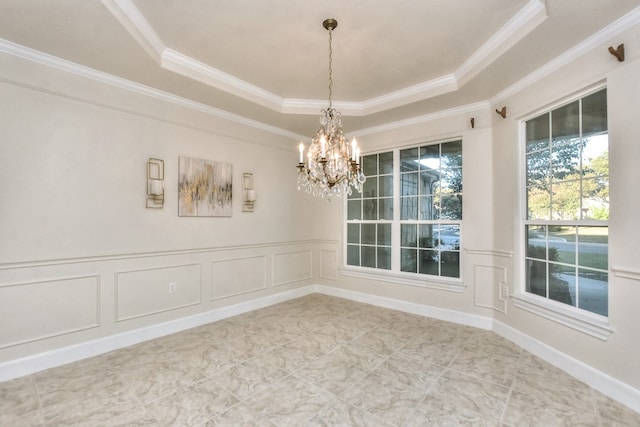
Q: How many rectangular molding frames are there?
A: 6